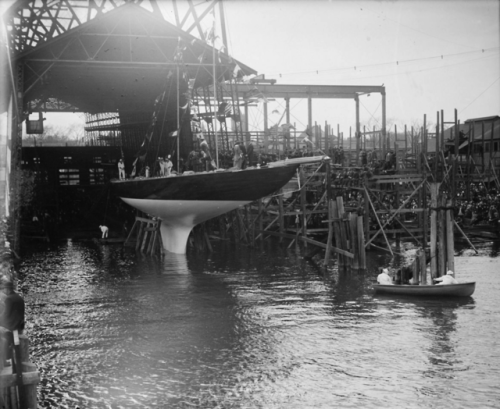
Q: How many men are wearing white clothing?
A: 6